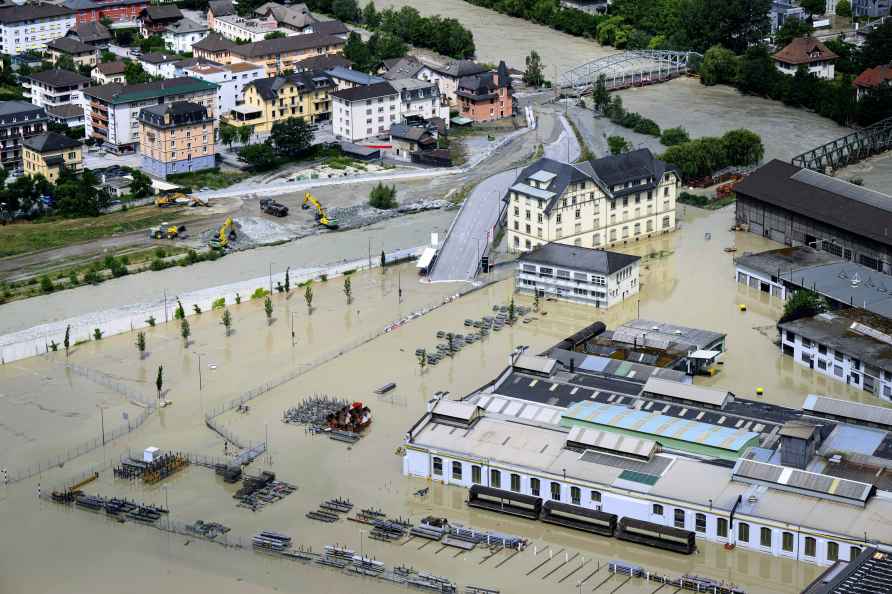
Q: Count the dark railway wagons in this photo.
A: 3